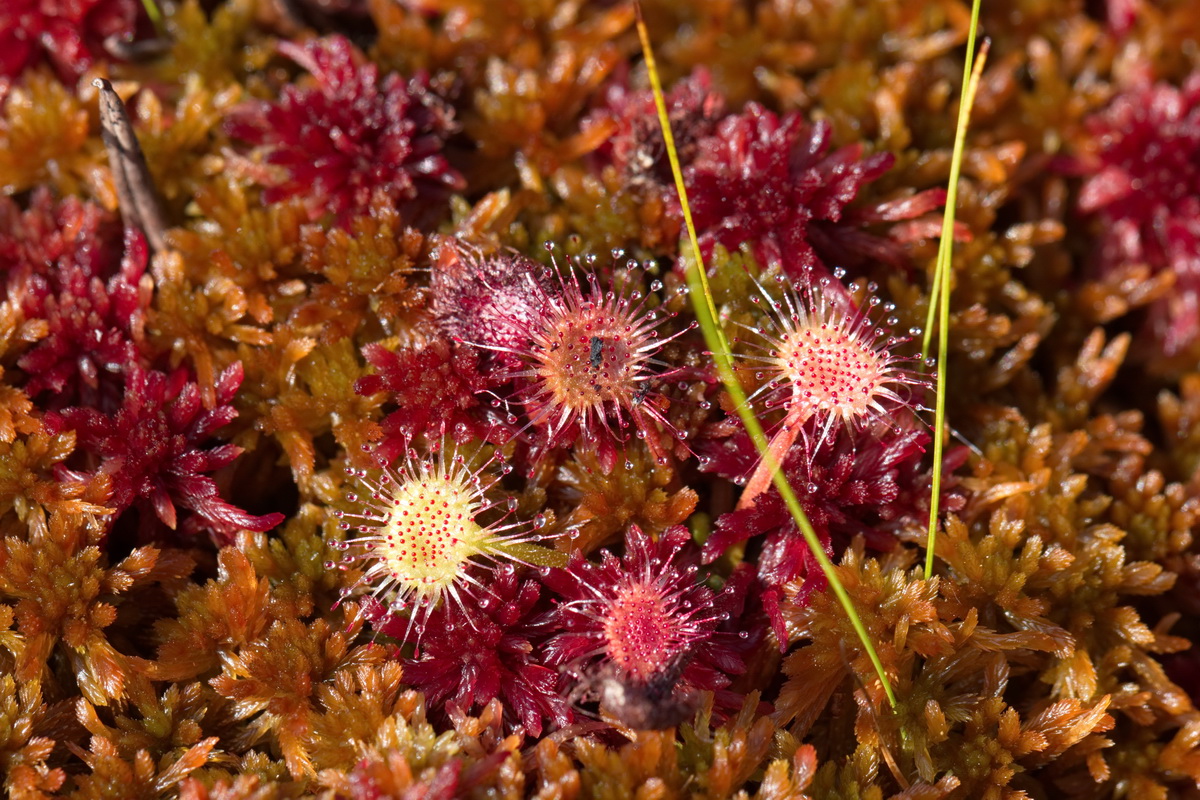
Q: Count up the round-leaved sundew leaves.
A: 4